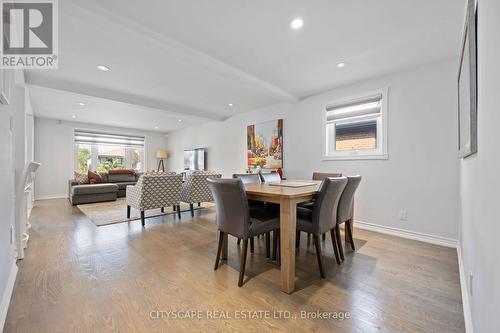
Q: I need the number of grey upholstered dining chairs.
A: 6